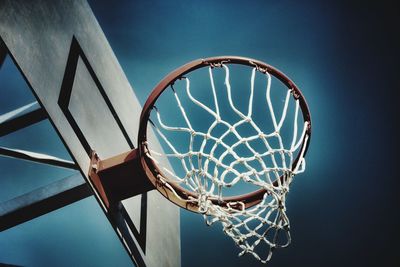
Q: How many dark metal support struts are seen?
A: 3